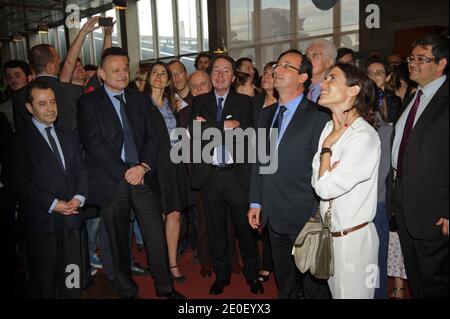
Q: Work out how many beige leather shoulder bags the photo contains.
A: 1